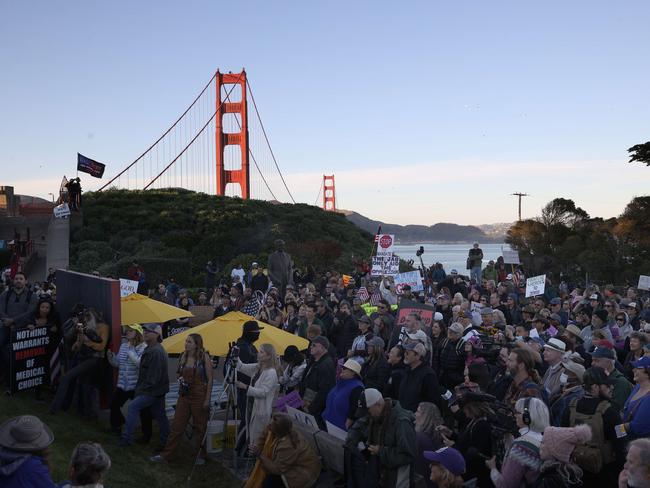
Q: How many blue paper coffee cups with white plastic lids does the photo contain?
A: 0